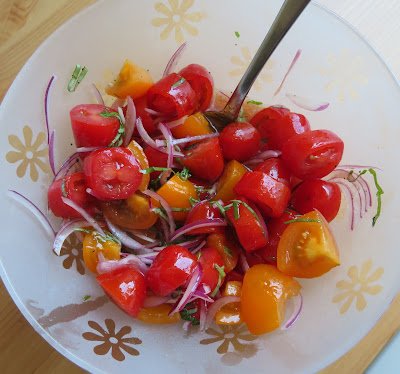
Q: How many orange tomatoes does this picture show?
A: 12